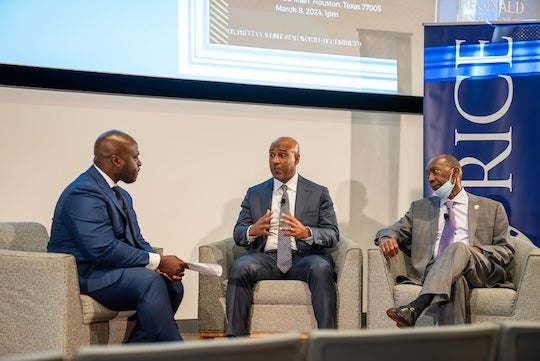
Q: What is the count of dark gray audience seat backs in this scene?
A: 4